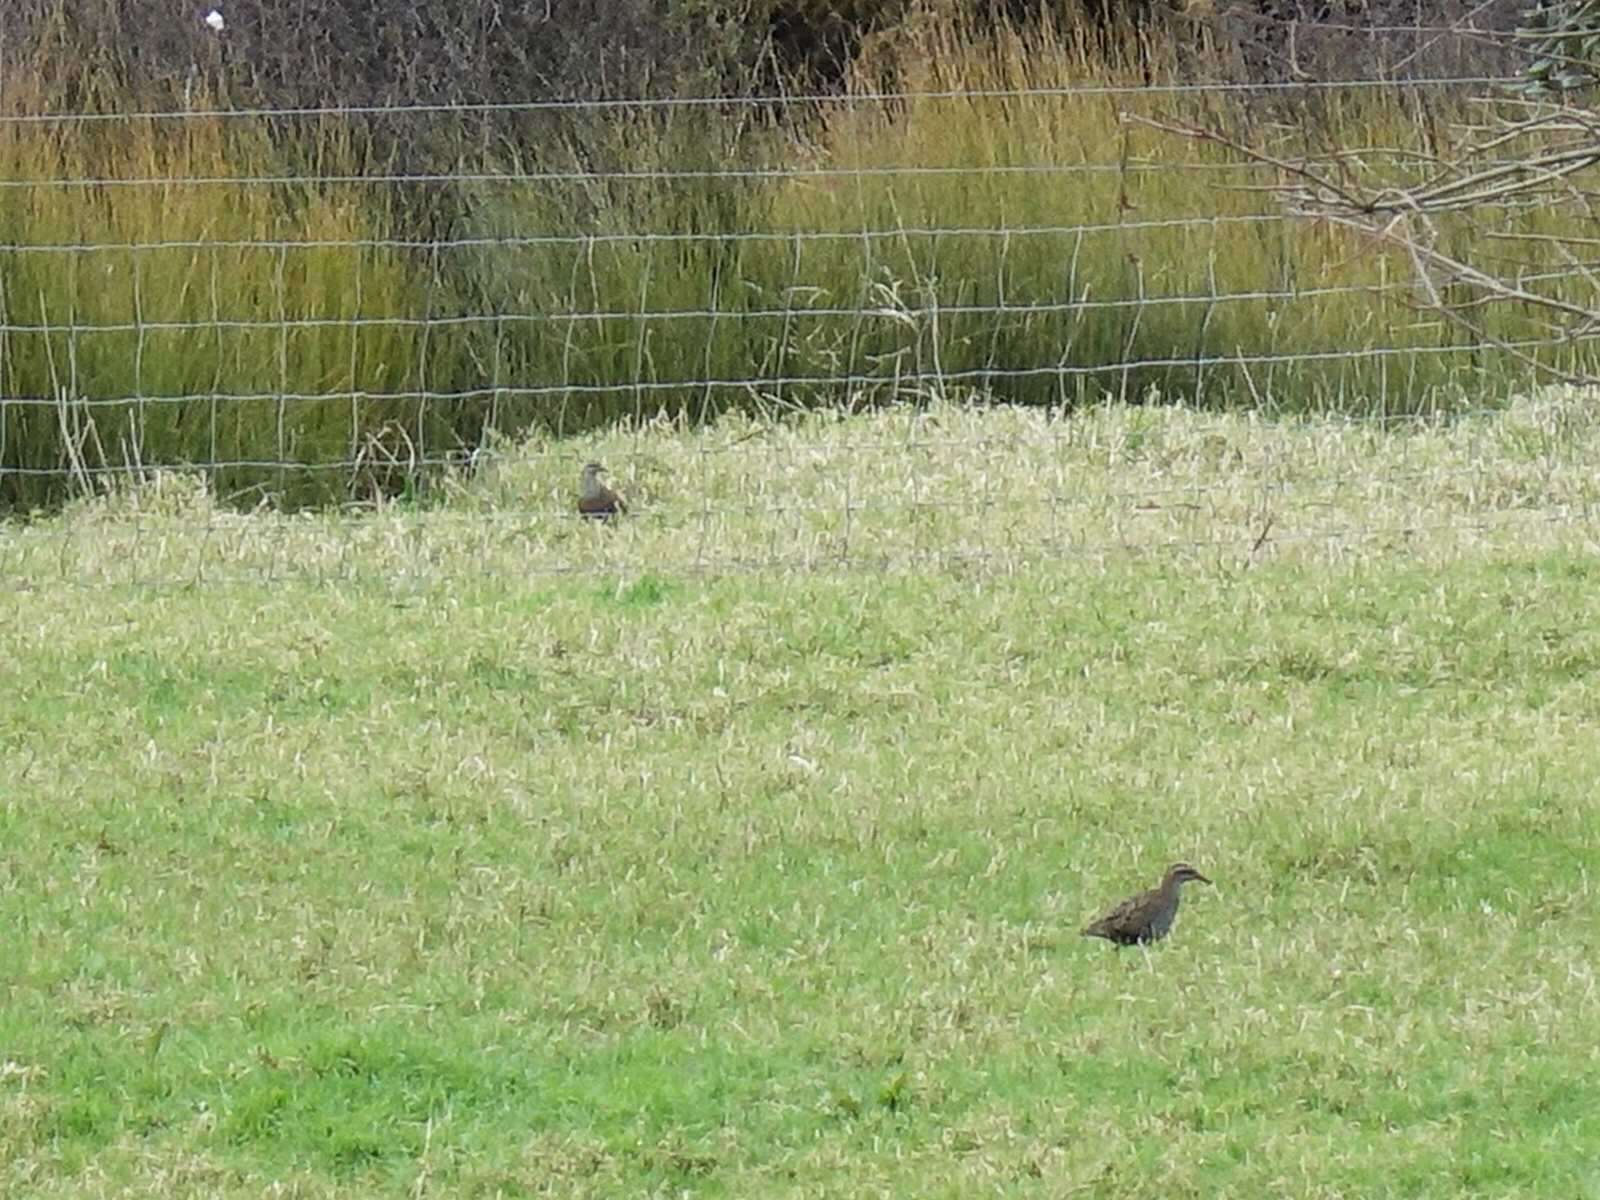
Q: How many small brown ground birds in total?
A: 2